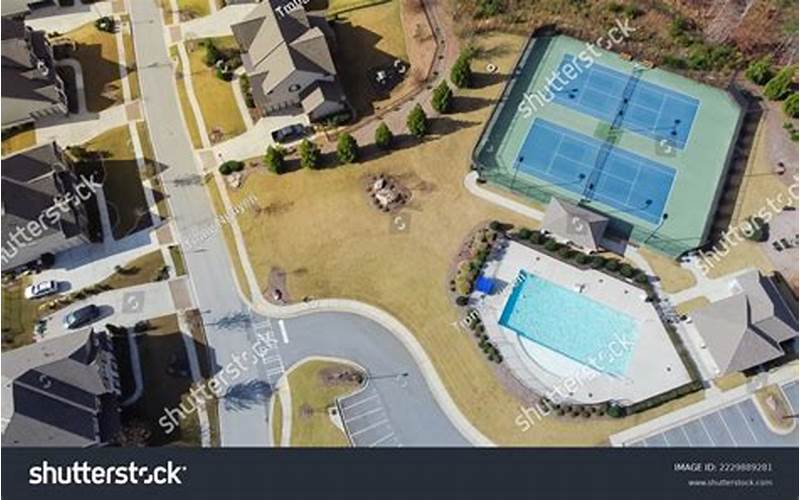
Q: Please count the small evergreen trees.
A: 7